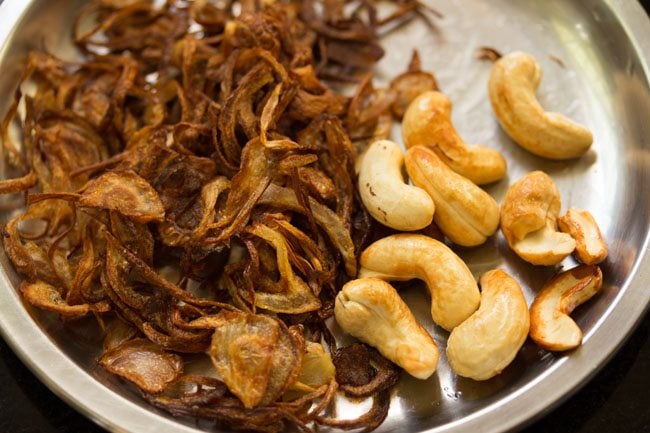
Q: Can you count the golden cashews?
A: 10